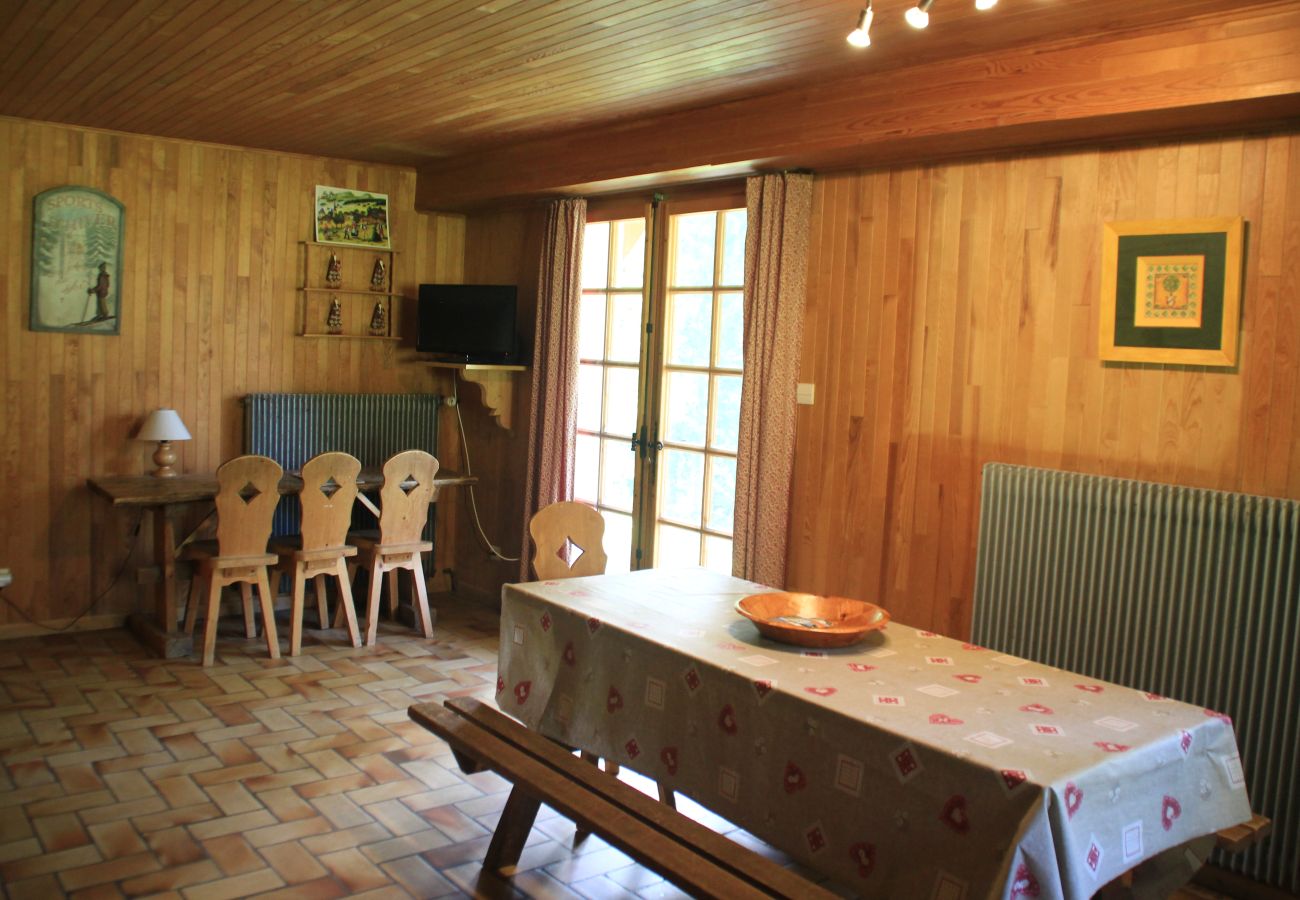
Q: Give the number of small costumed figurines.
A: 4